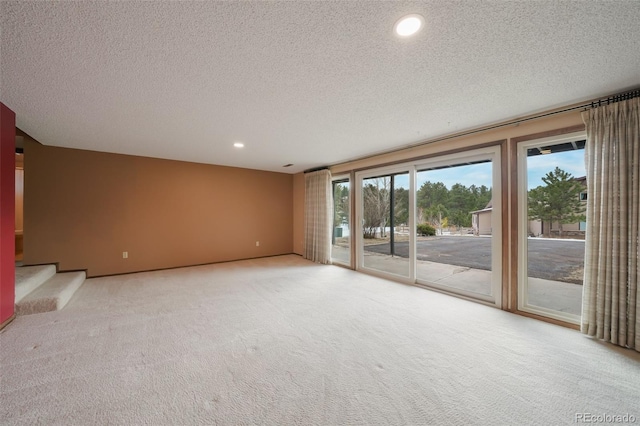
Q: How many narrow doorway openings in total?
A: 1